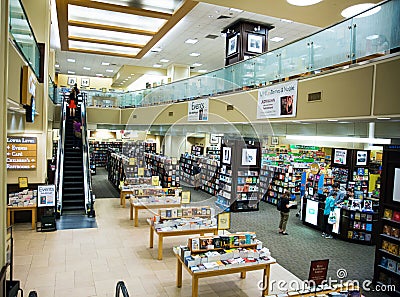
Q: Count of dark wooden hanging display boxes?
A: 1